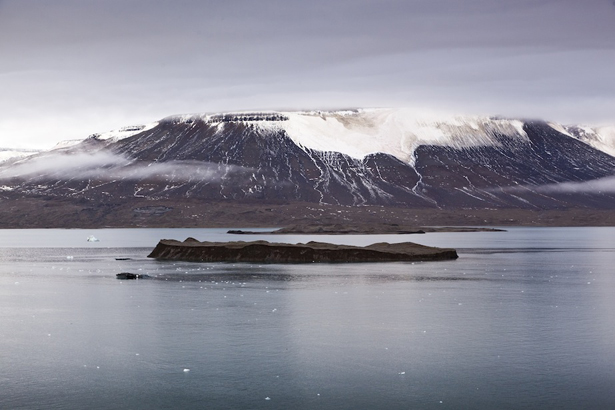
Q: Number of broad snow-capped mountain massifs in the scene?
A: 1